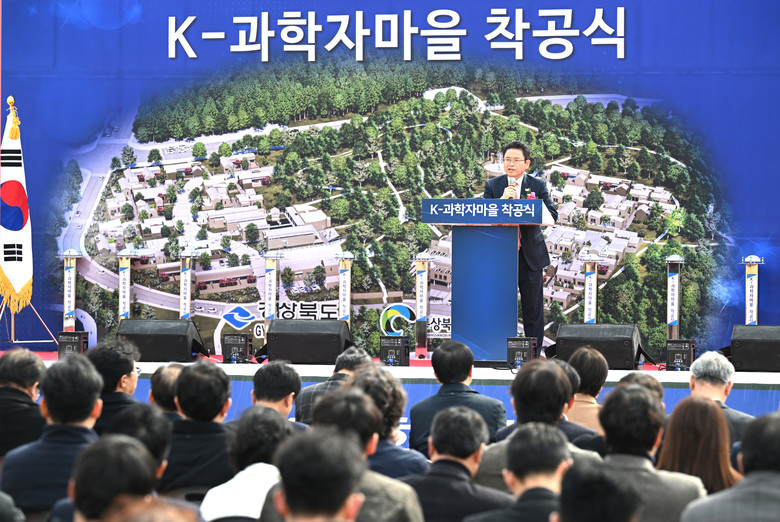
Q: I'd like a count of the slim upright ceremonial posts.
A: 9